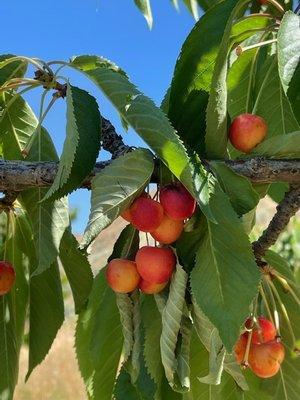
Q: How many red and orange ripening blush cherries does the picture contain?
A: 12